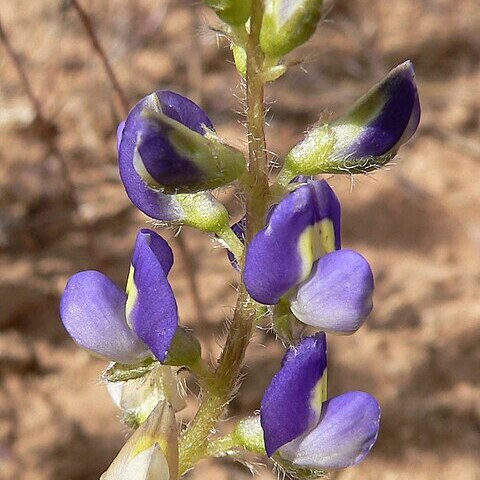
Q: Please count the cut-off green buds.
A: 2